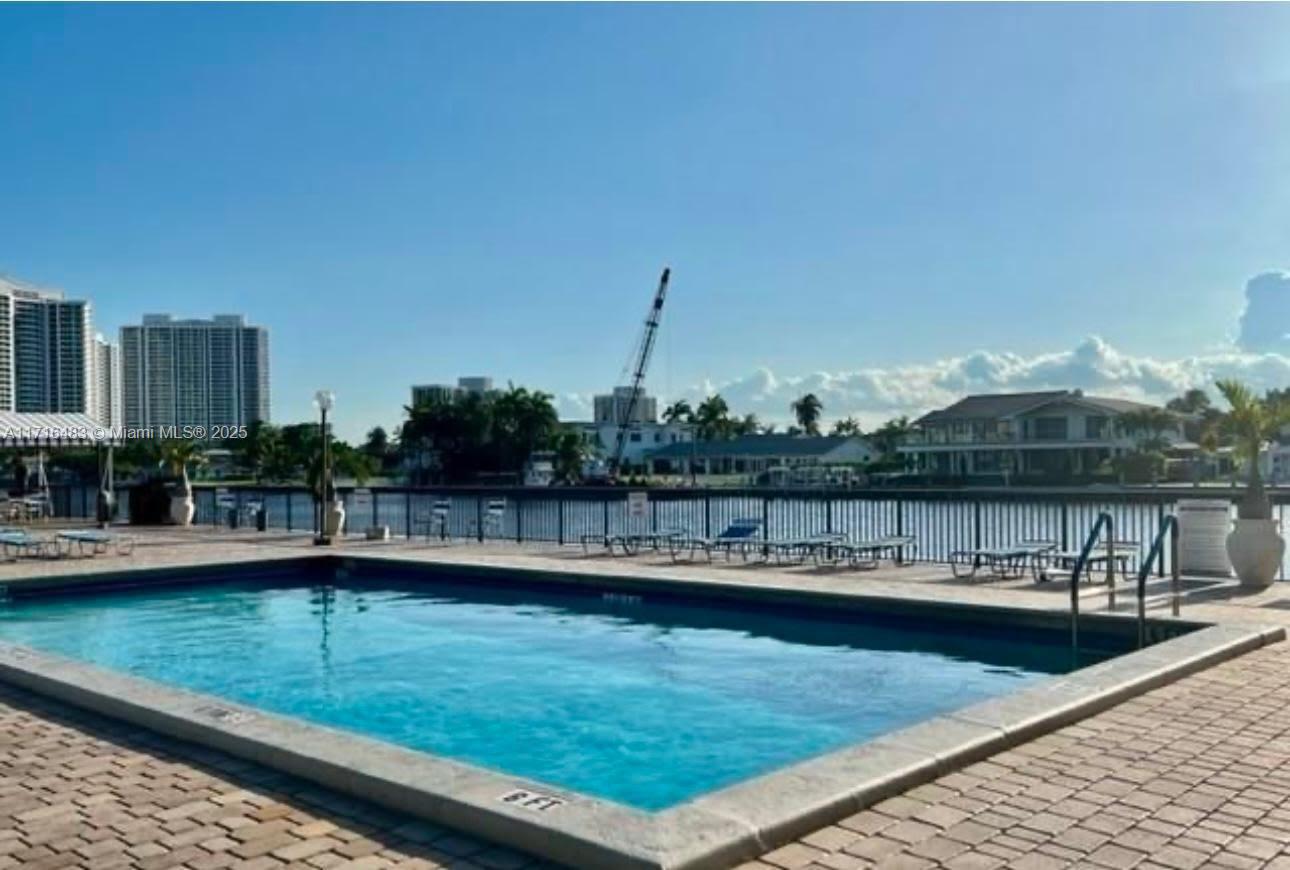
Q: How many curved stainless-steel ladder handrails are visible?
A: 2